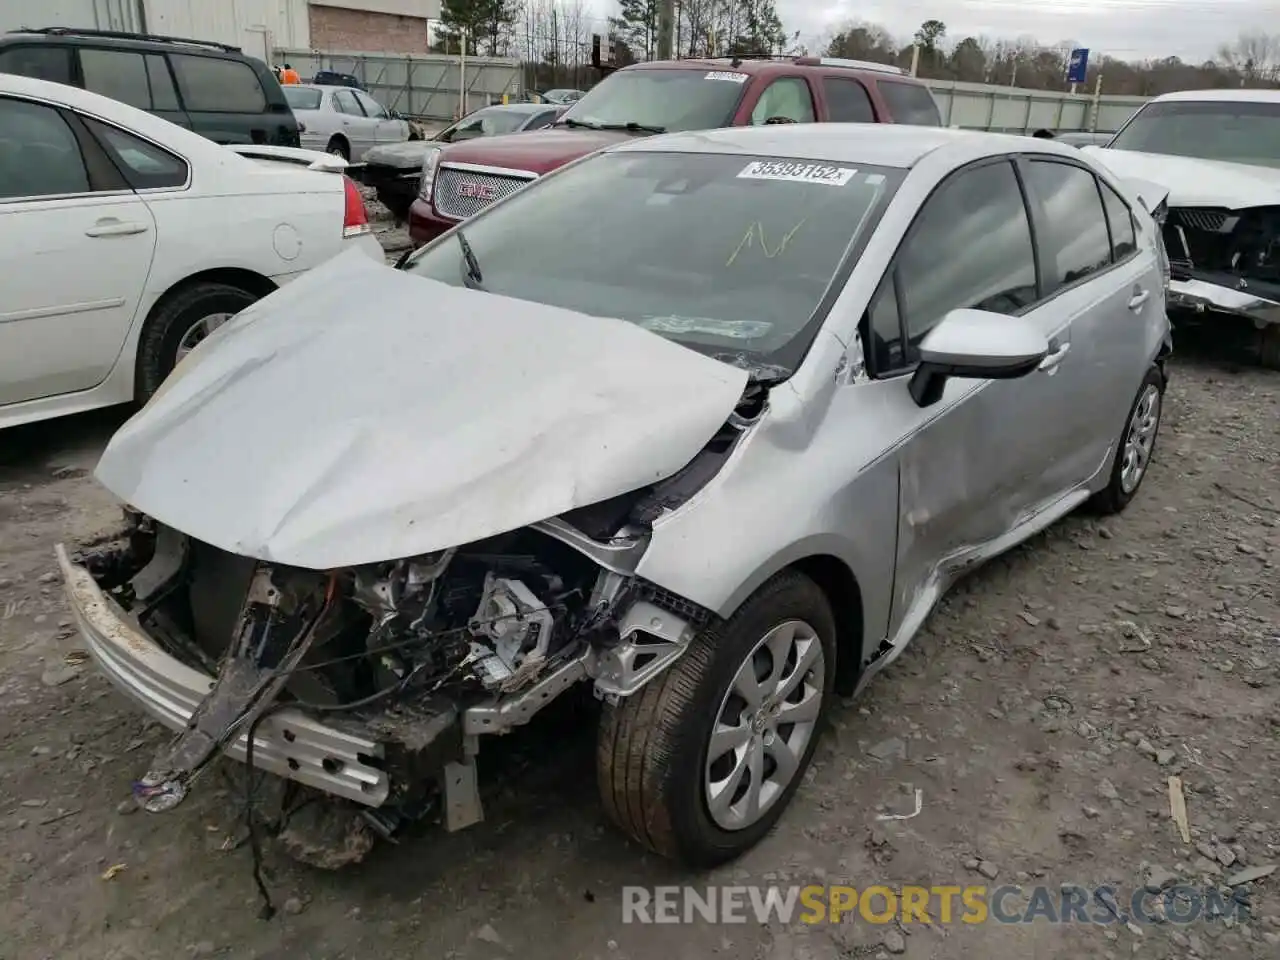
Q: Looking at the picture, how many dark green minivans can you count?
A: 1